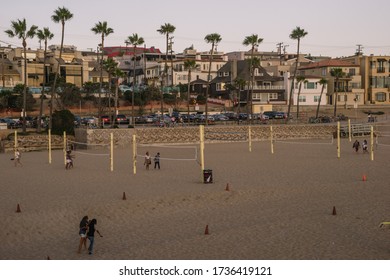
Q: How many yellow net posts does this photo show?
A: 11